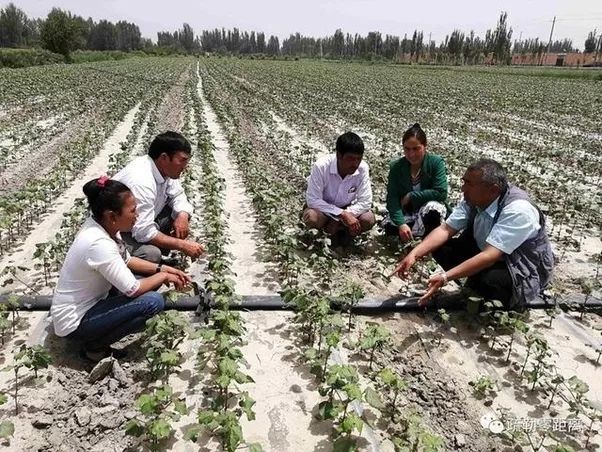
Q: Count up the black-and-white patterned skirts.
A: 1